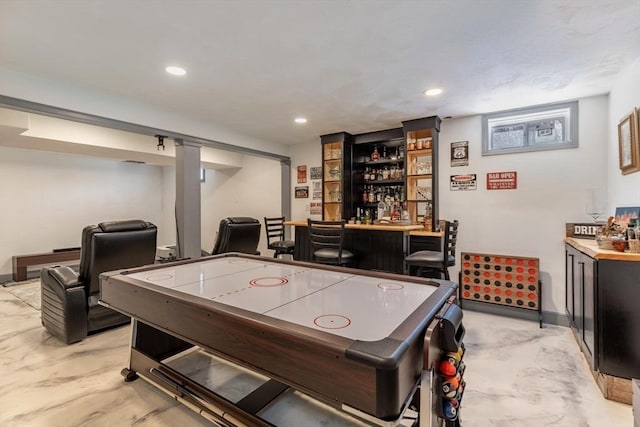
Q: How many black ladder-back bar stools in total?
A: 3